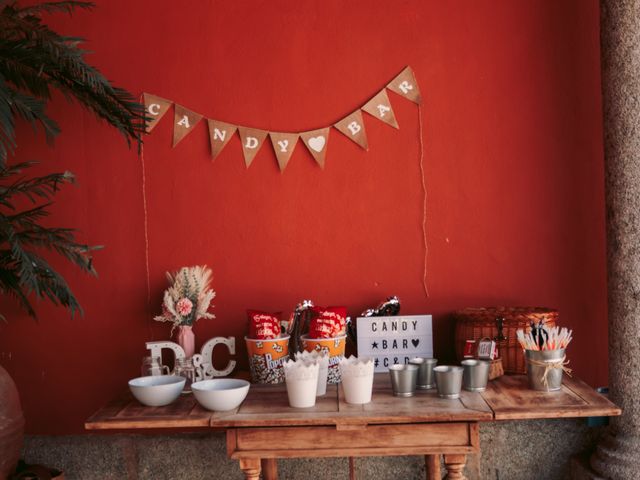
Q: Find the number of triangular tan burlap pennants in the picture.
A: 9